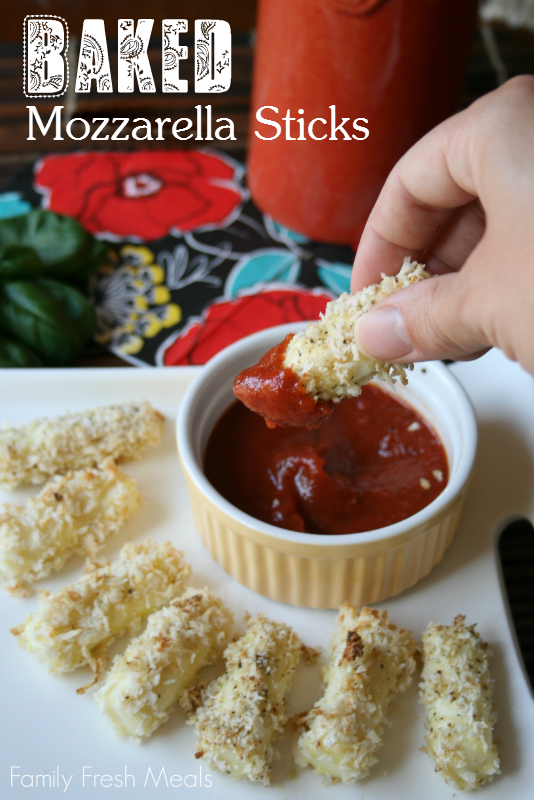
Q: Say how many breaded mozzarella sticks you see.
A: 8